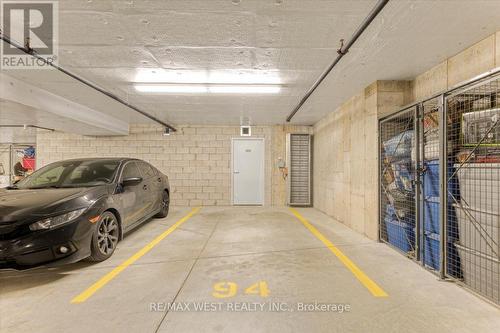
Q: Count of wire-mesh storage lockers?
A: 2